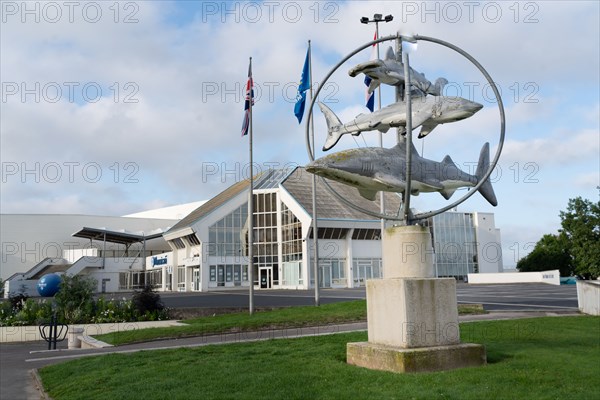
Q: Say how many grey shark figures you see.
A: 3